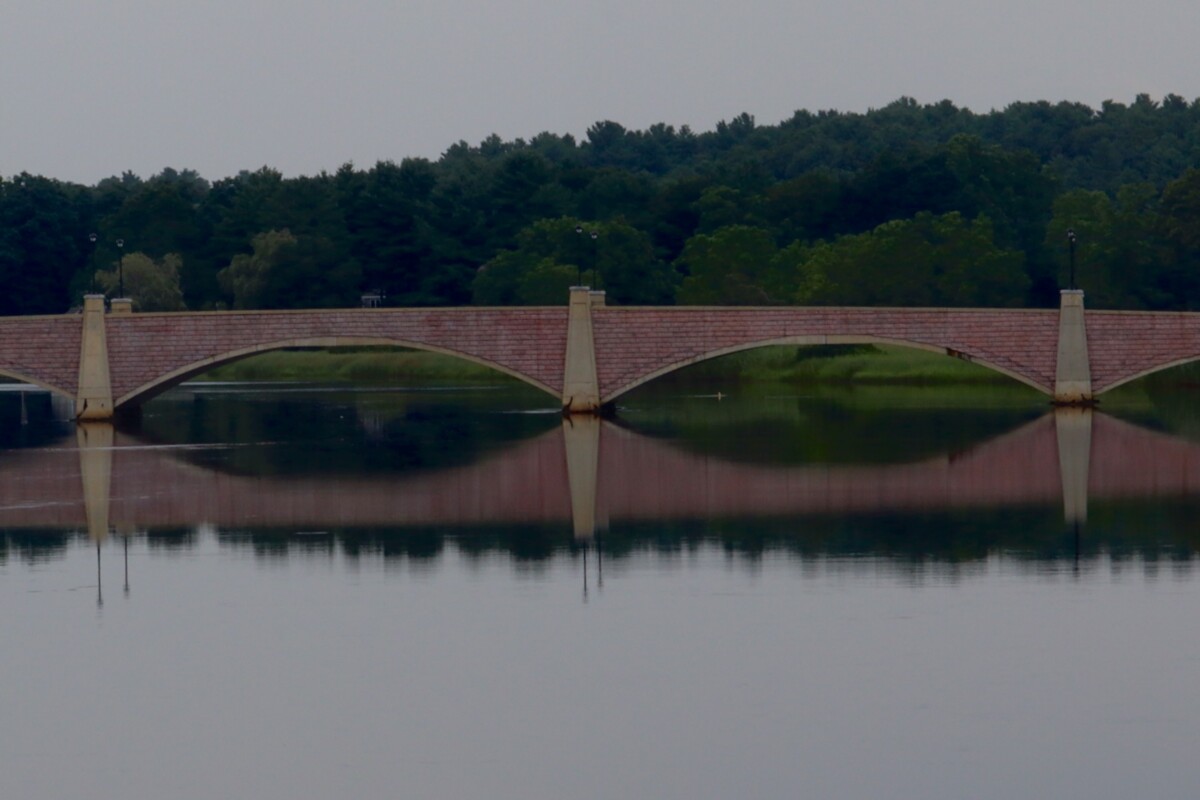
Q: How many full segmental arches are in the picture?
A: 2